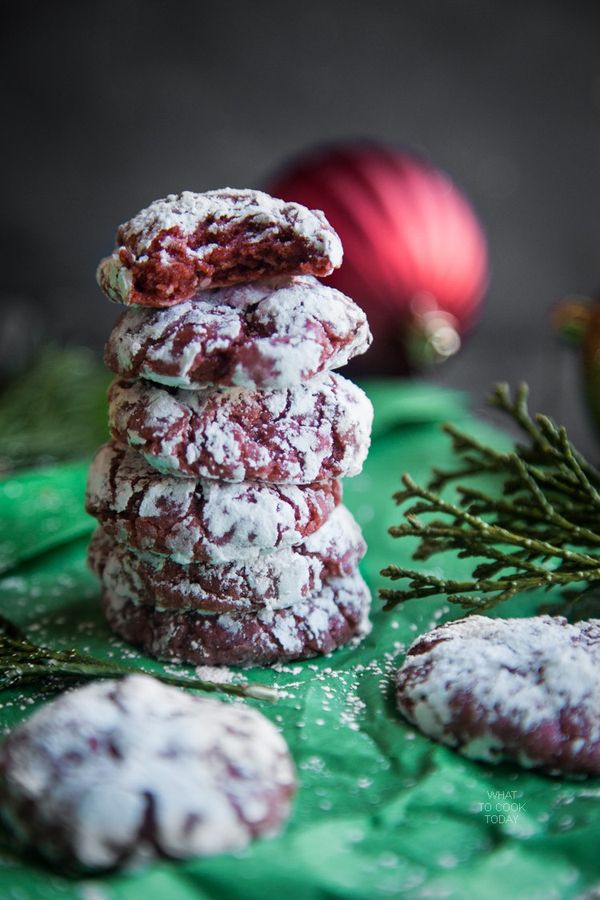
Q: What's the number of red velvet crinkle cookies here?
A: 8